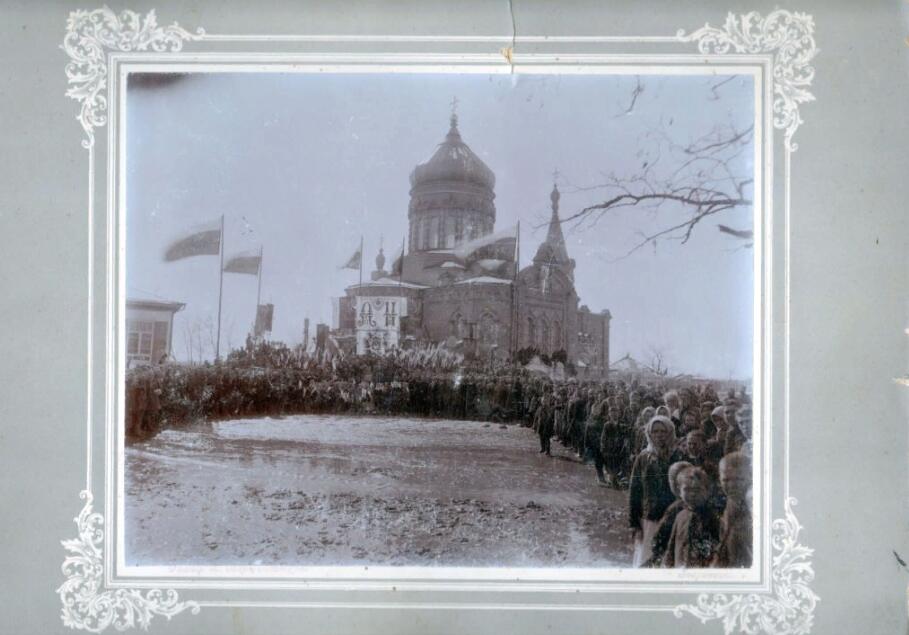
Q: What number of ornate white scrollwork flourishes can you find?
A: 4